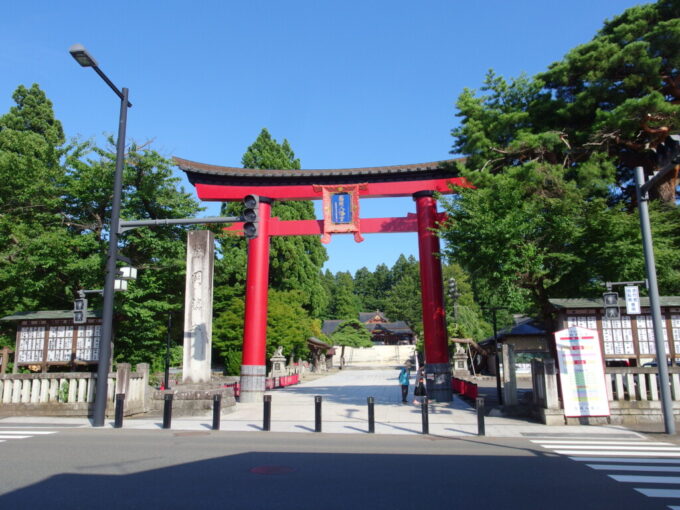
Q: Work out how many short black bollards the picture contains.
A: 8